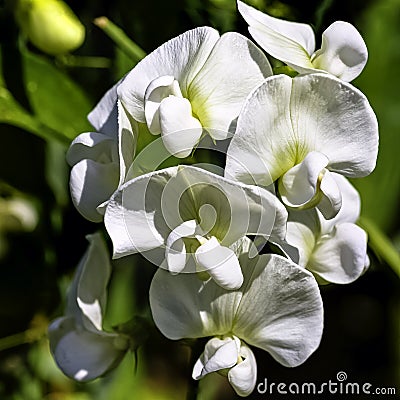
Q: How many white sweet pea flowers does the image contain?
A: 8